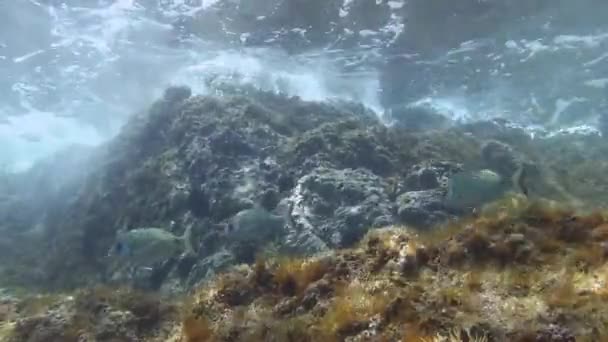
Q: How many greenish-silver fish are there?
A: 3